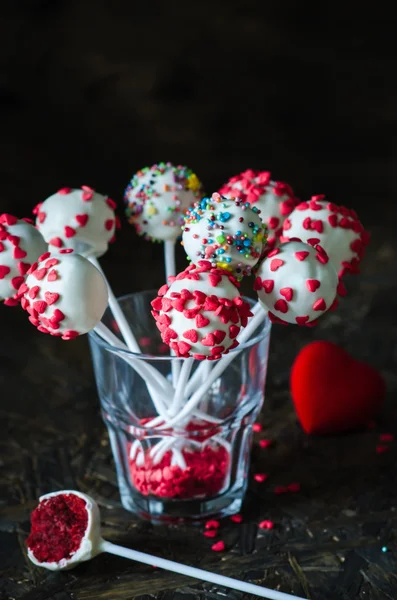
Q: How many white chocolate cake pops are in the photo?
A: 10